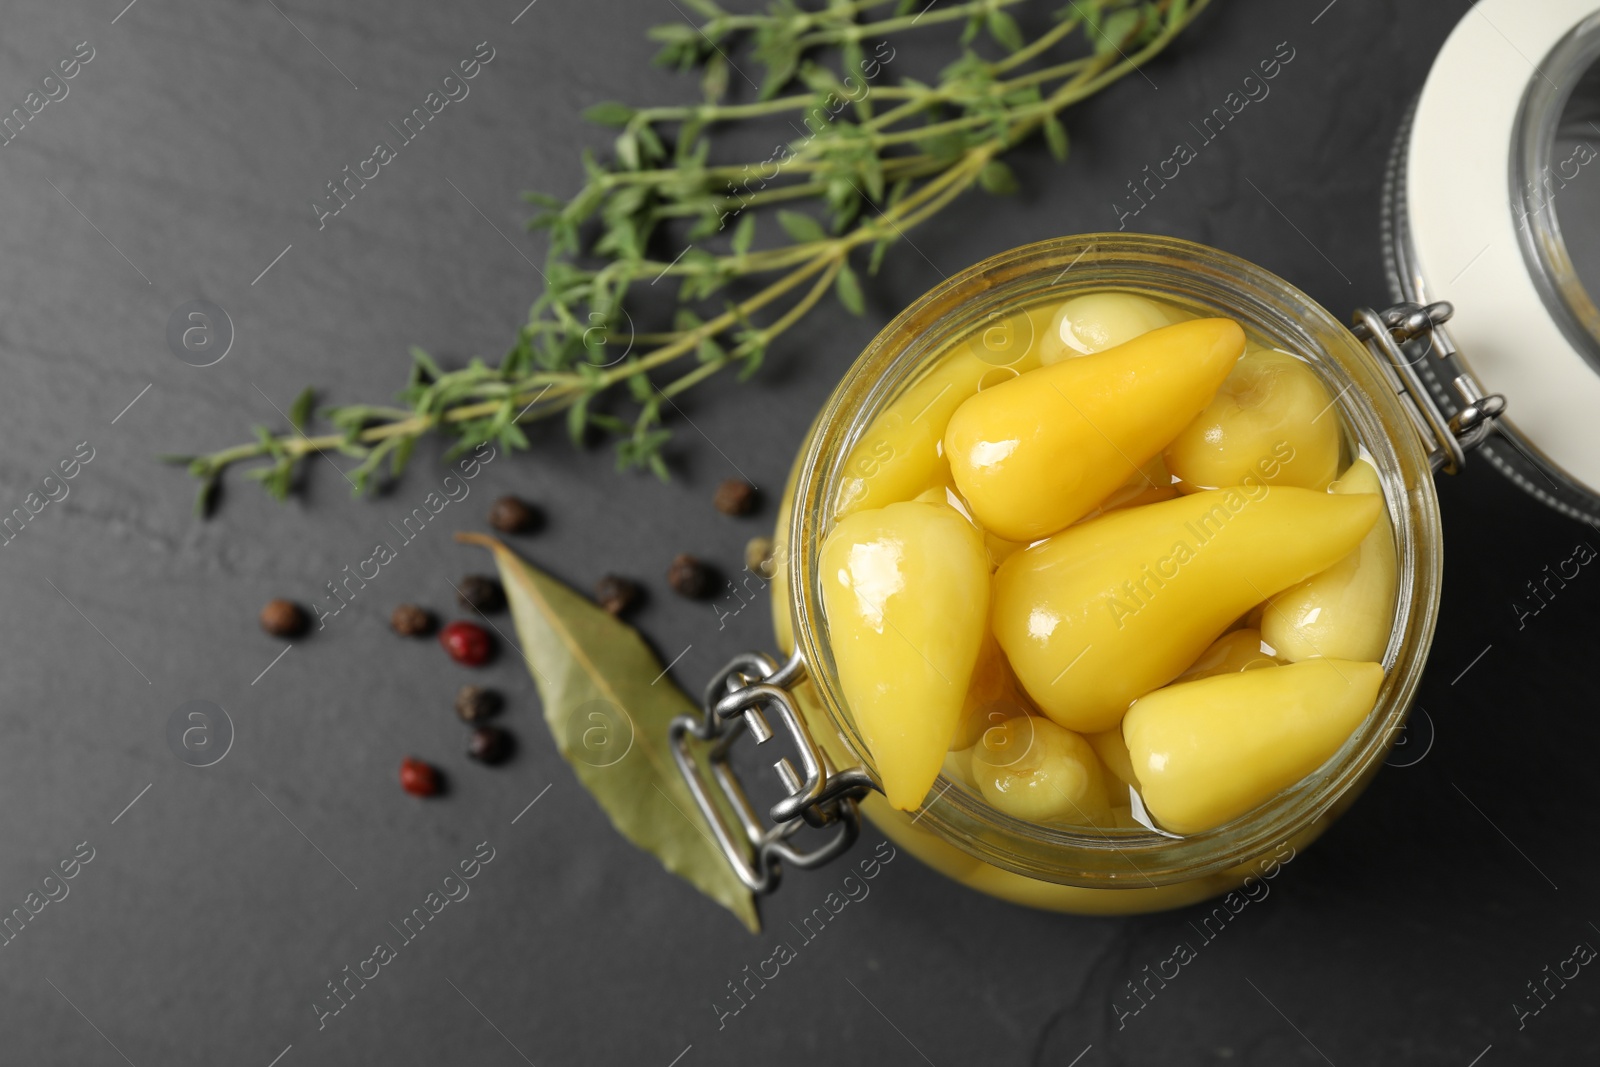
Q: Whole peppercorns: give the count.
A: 12